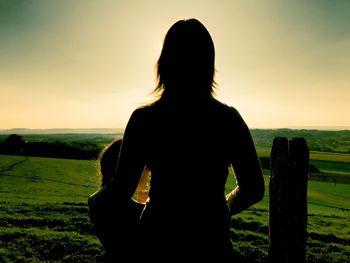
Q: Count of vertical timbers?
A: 2